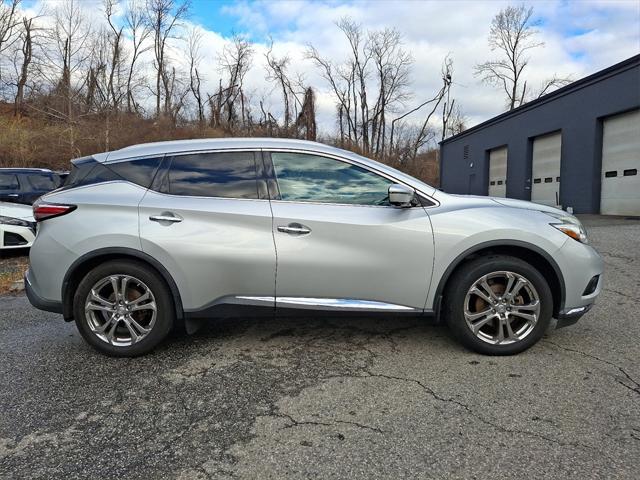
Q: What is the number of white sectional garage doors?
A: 3